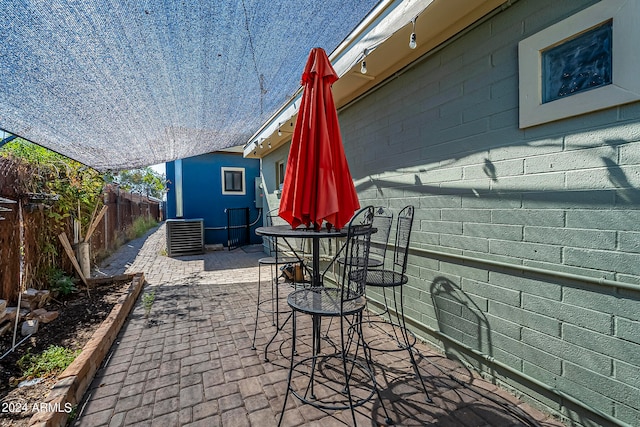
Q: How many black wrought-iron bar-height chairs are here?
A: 4